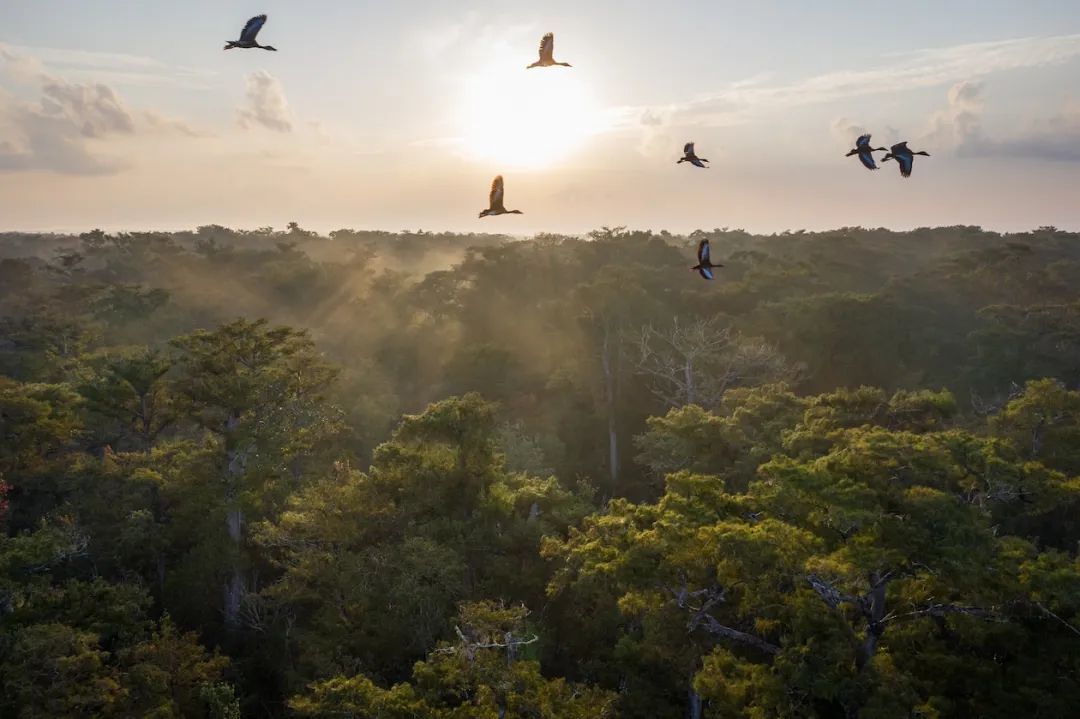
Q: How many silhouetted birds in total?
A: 7